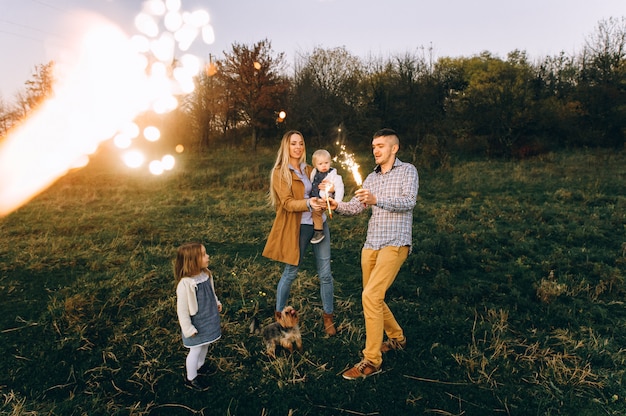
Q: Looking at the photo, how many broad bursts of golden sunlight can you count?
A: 1